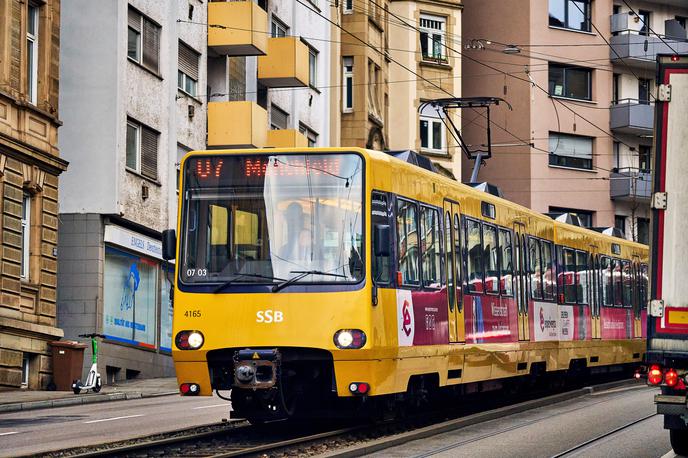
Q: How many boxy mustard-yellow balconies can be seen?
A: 4